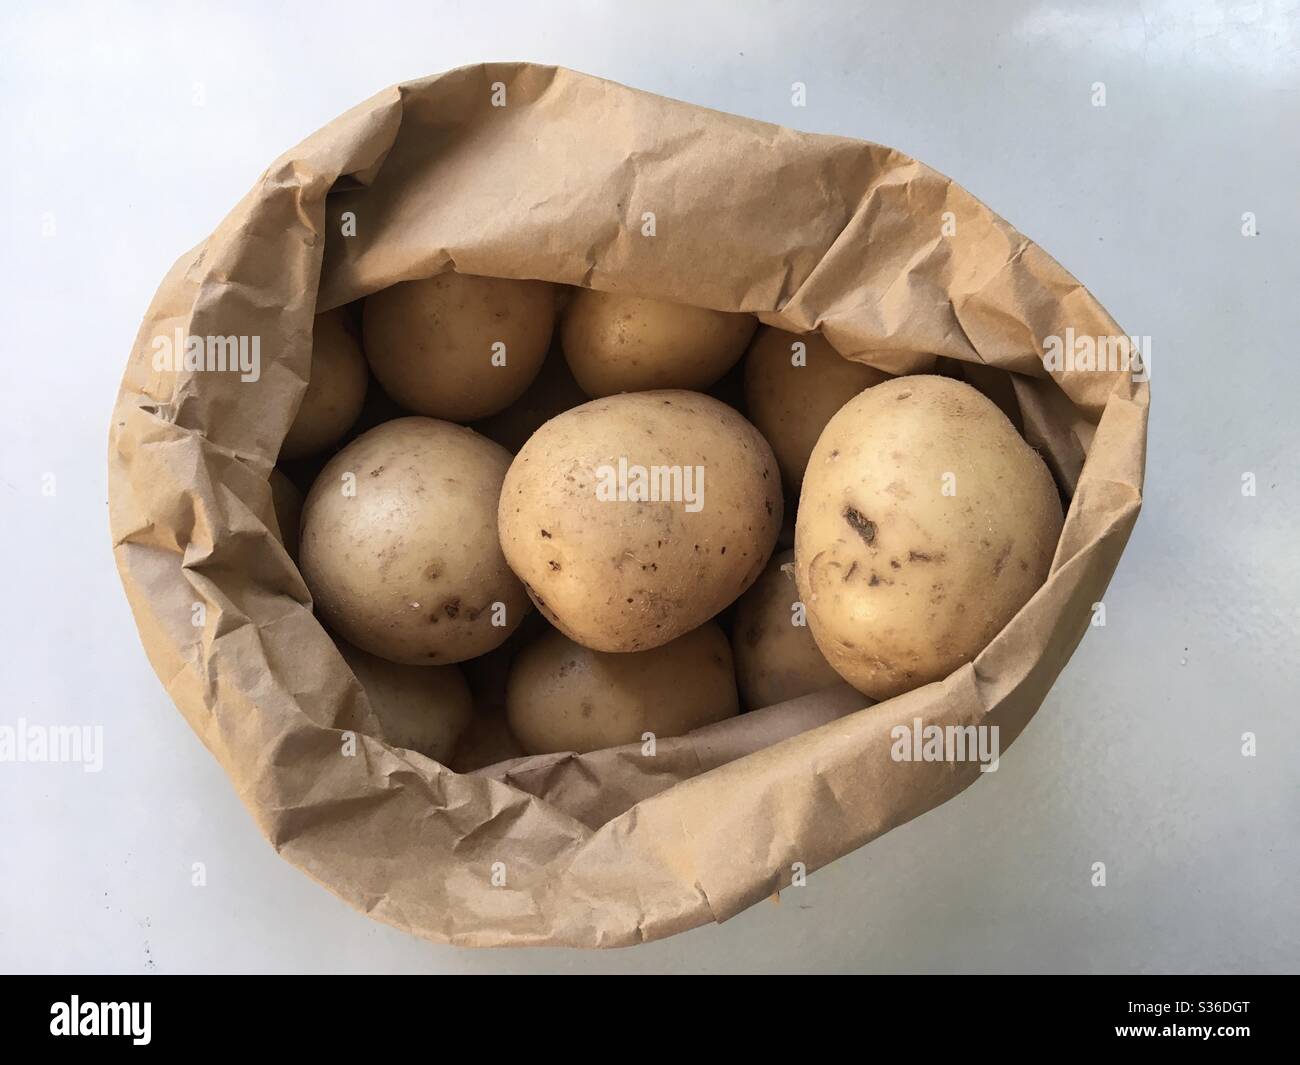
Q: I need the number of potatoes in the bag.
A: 11